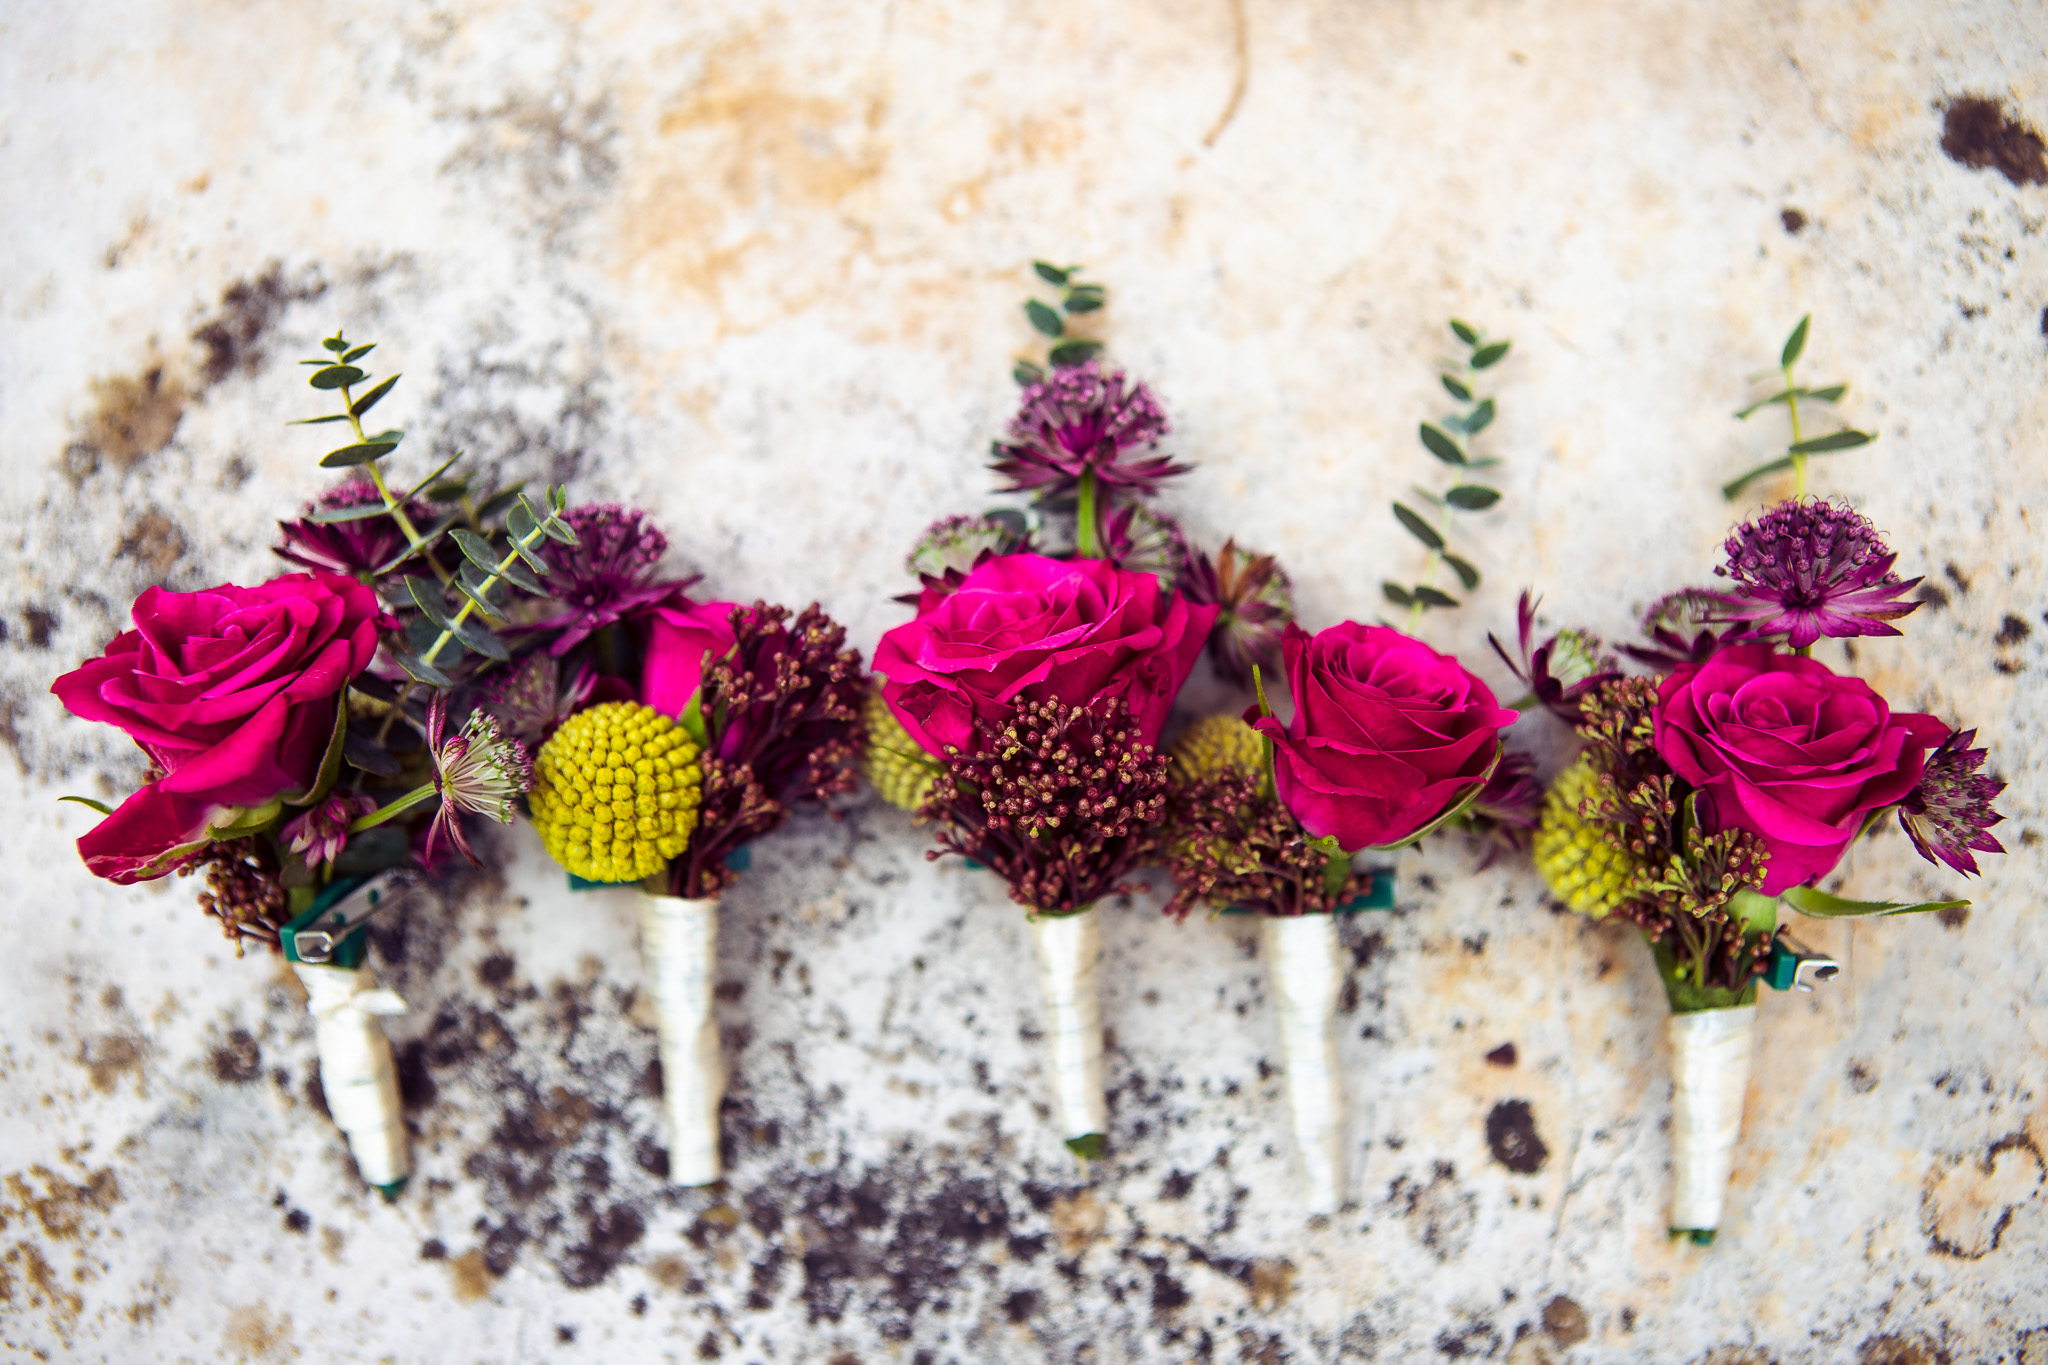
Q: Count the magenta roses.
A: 5